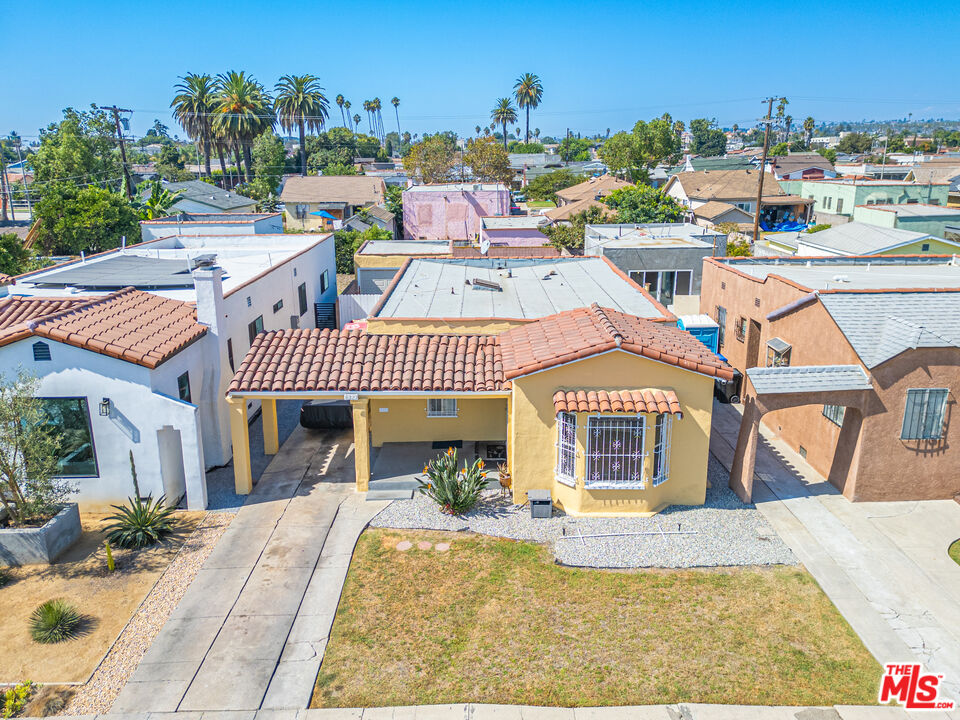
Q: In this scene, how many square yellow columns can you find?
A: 3